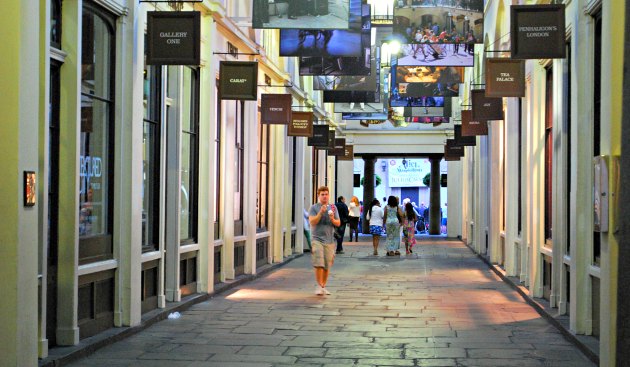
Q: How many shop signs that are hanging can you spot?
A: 15